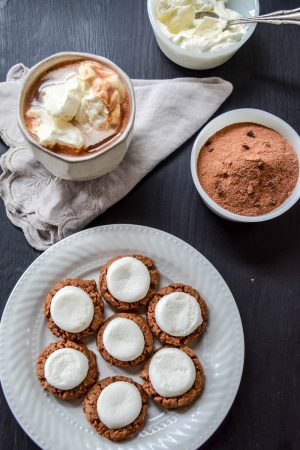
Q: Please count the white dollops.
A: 7